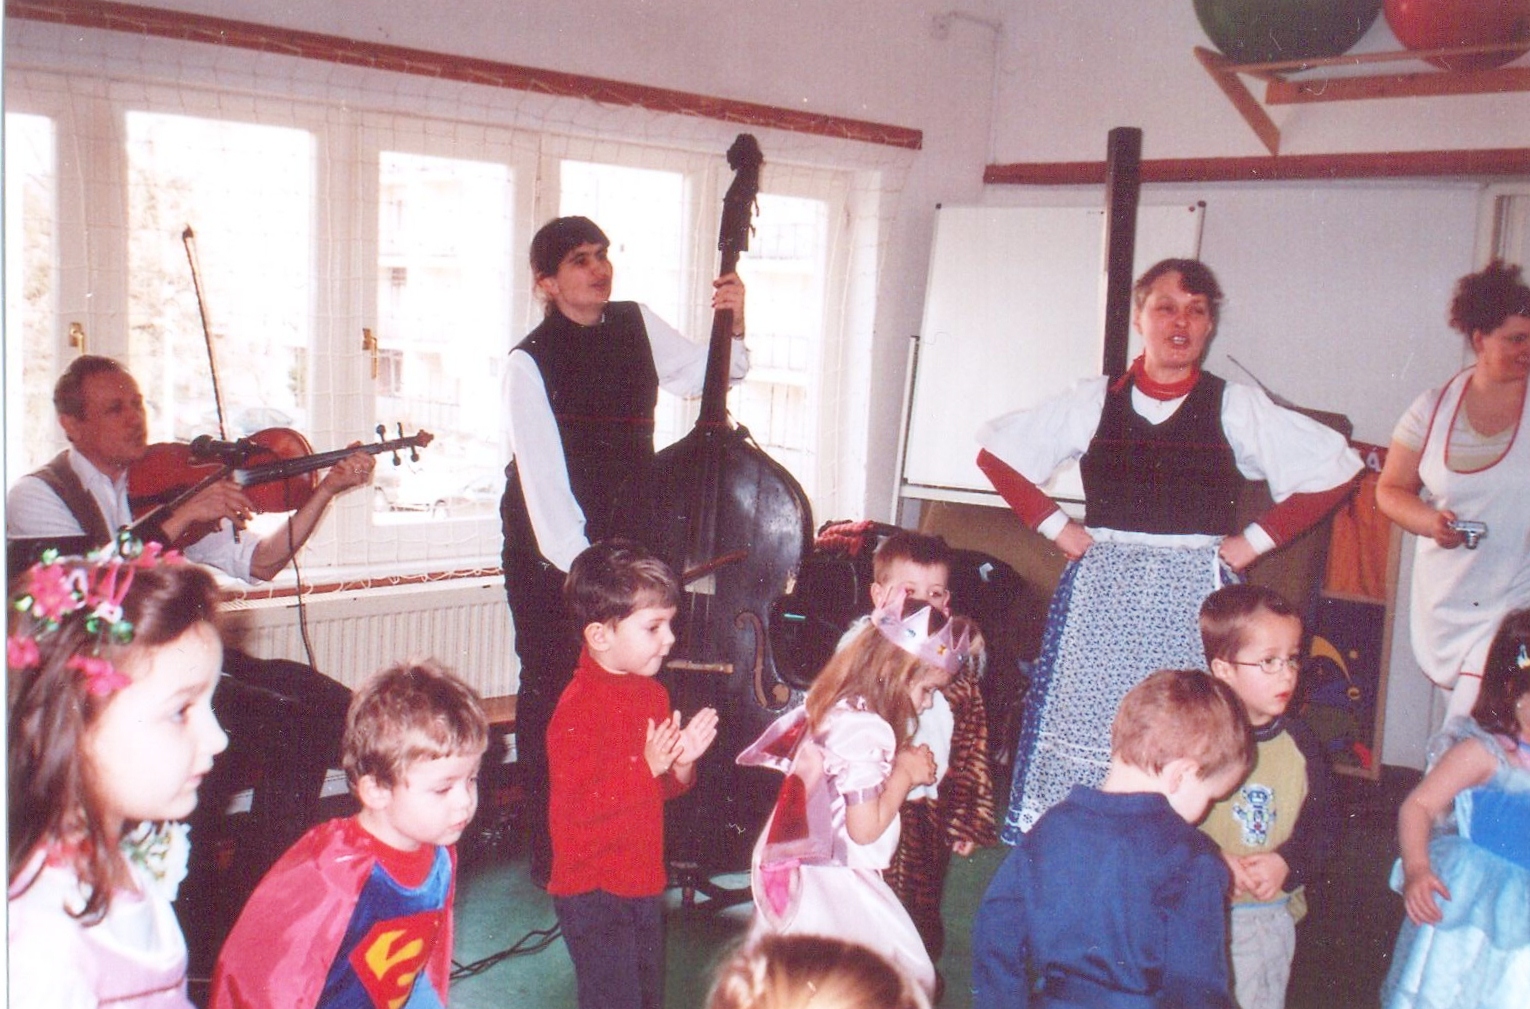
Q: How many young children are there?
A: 9